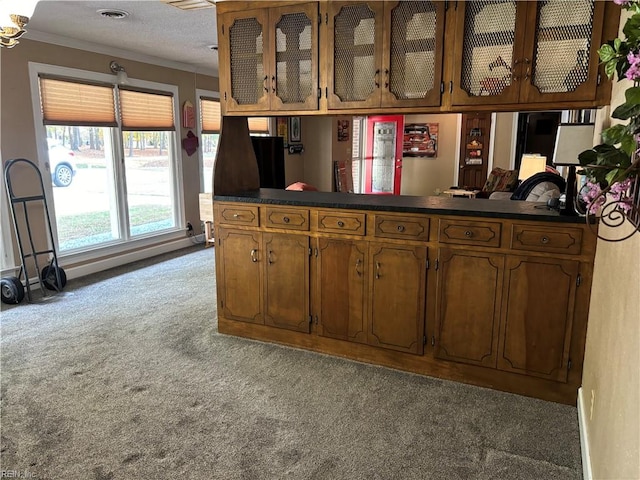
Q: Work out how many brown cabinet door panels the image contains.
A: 12